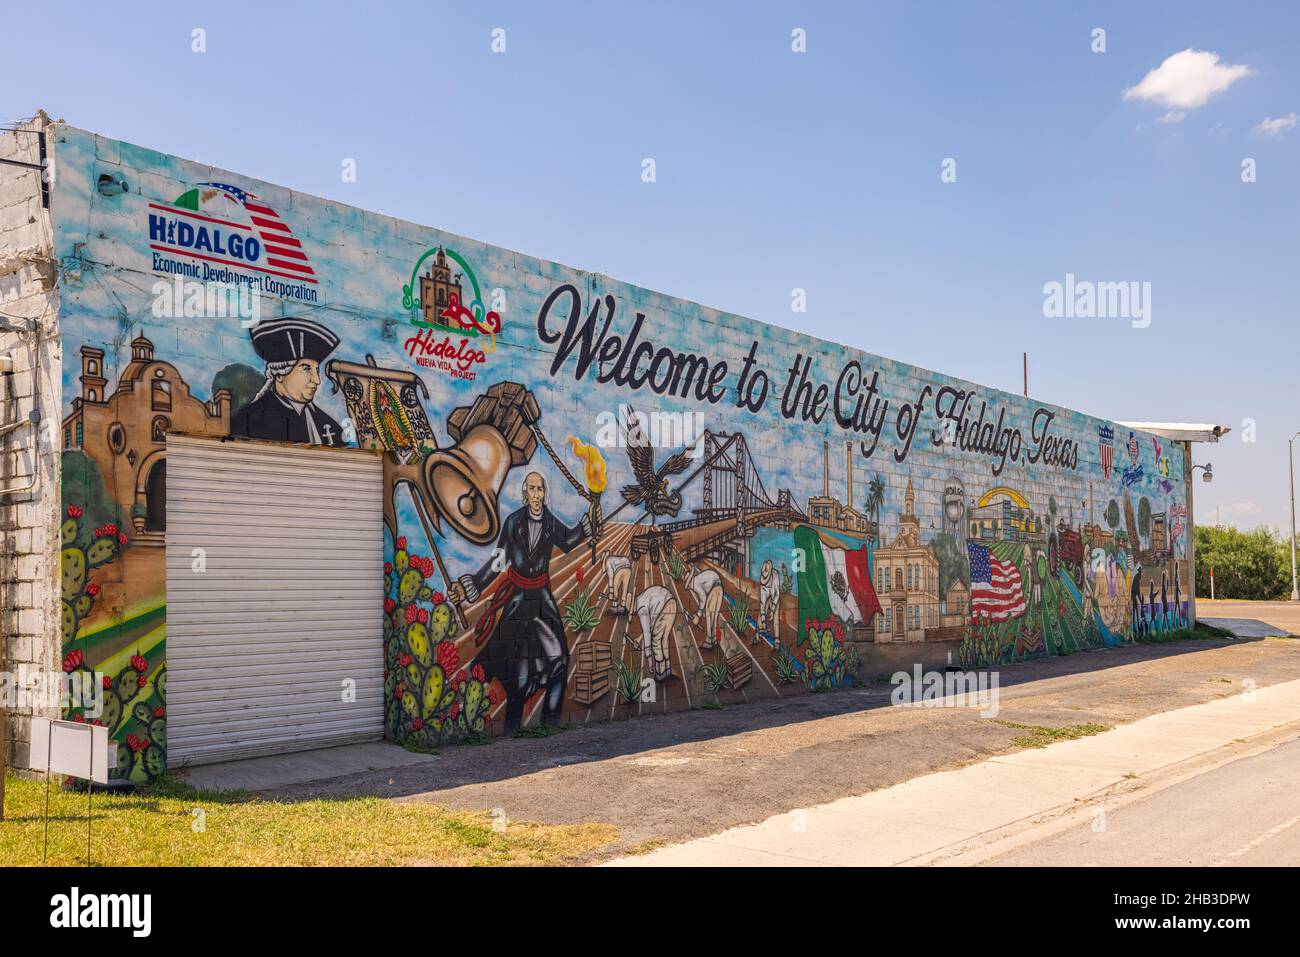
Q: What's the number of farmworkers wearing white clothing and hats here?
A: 4